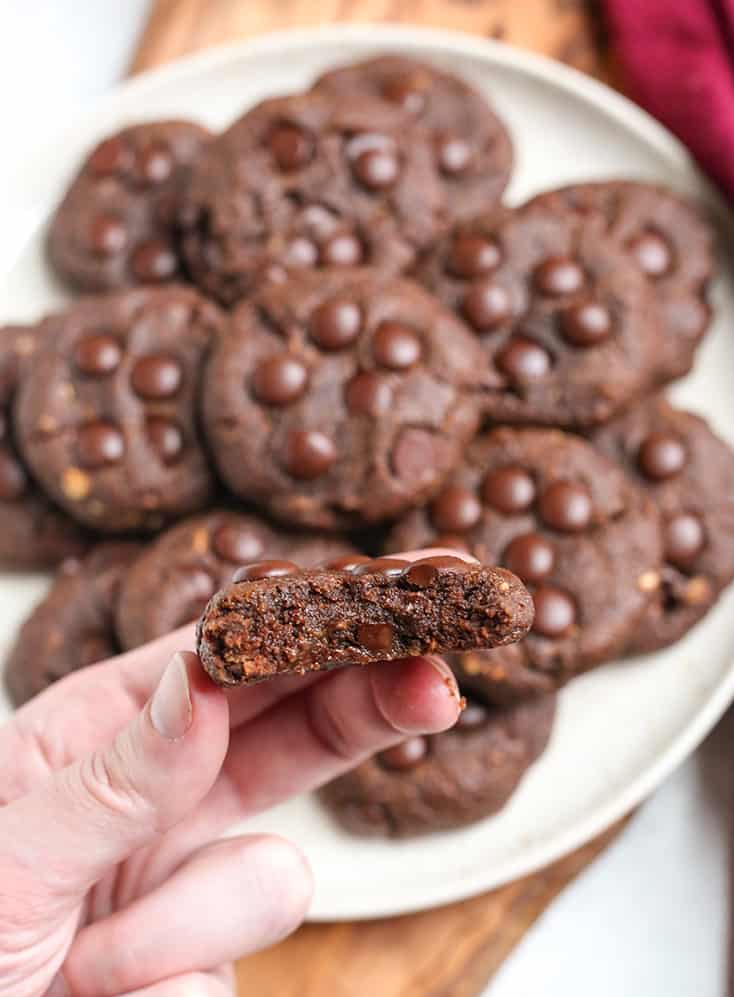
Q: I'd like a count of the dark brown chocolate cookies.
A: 14